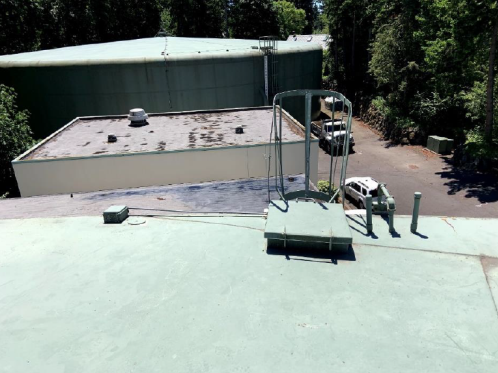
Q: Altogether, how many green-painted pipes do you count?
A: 3